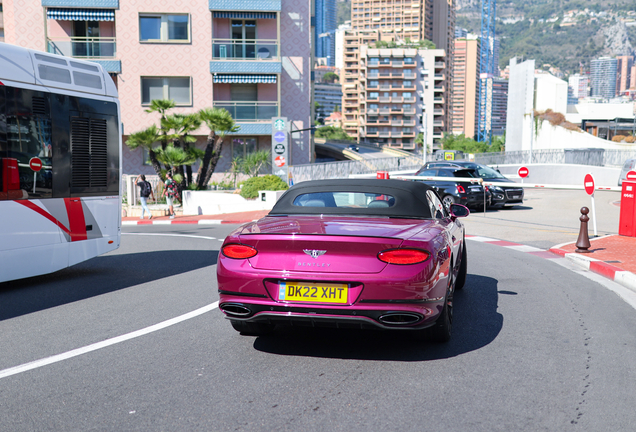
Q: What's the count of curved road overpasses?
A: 1